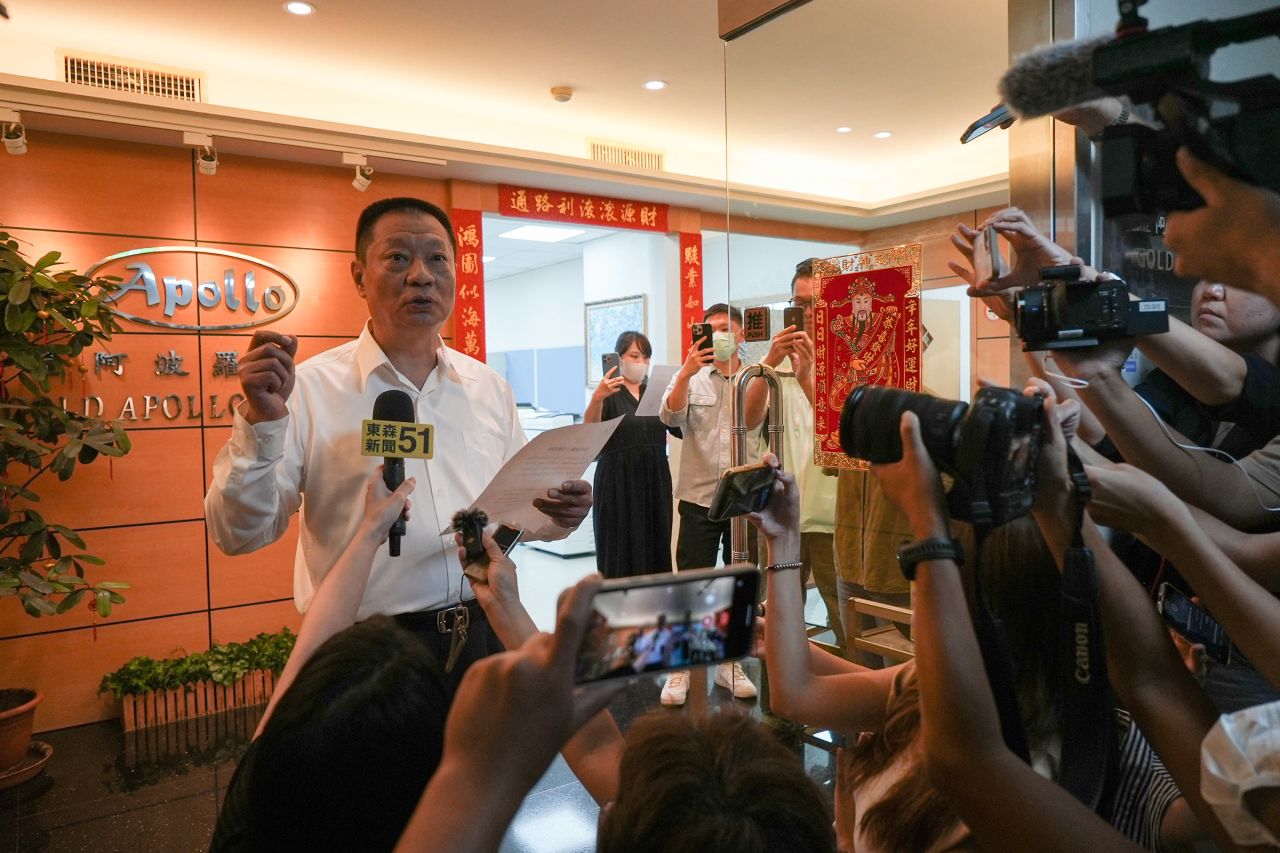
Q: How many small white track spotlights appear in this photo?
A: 3